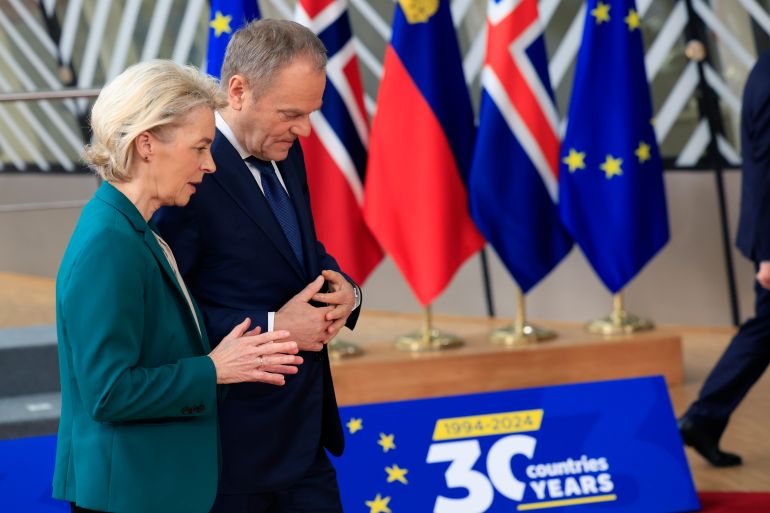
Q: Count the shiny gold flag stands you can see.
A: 4